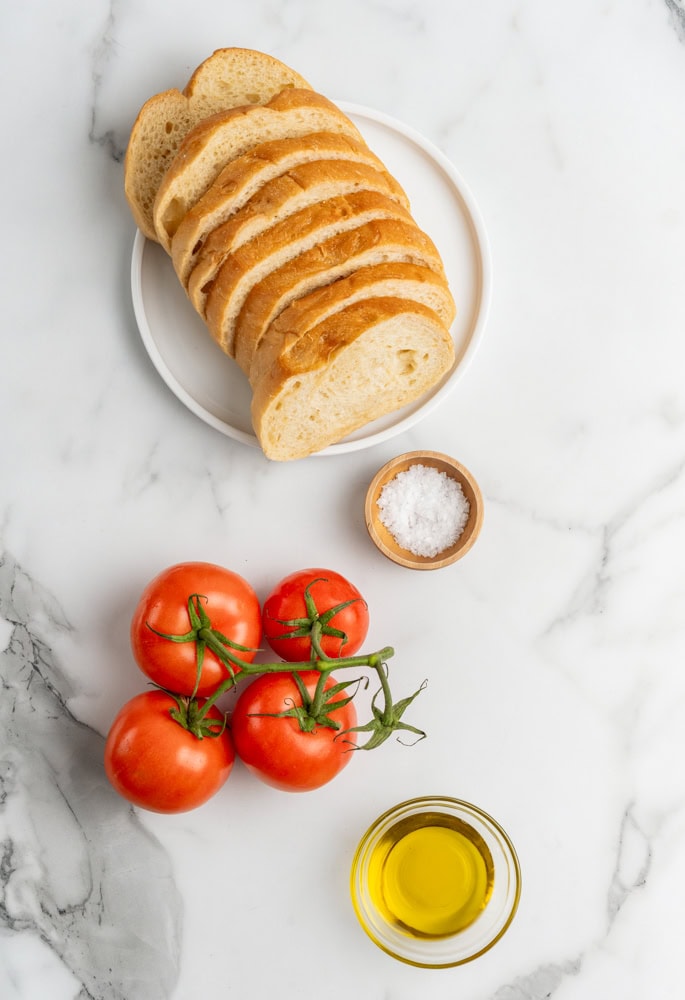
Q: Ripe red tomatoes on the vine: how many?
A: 4